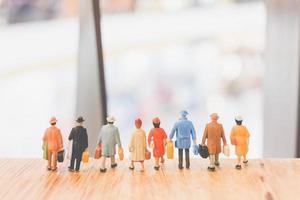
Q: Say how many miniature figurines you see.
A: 8